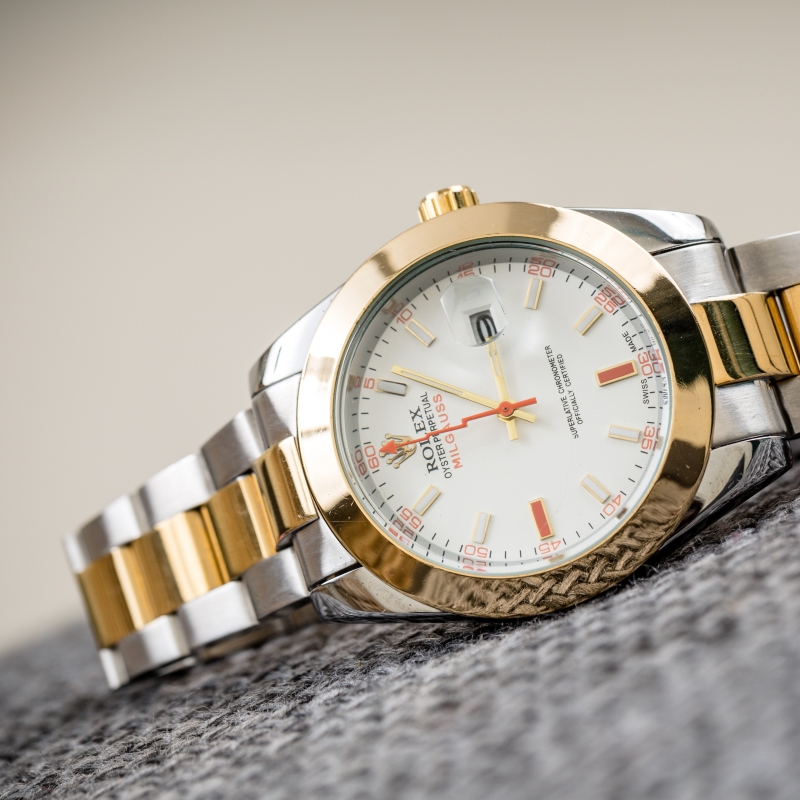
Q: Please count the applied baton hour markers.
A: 10